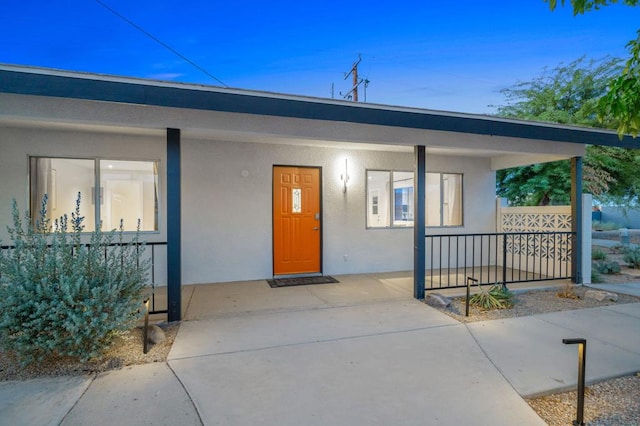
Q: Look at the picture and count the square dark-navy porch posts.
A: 3